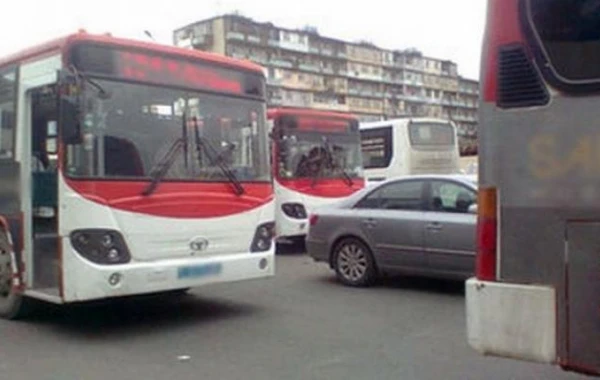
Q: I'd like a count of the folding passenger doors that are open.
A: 1